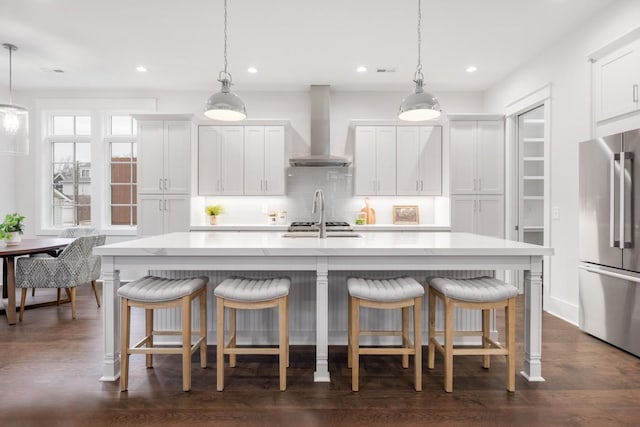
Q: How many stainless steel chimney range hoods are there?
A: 1